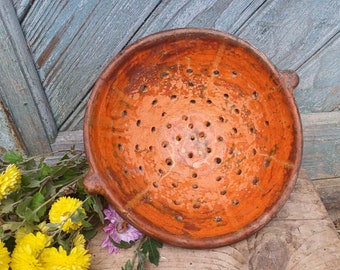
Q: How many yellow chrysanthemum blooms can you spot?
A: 5